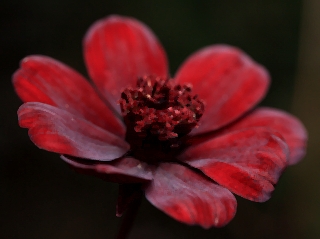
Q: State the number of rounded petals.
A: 8